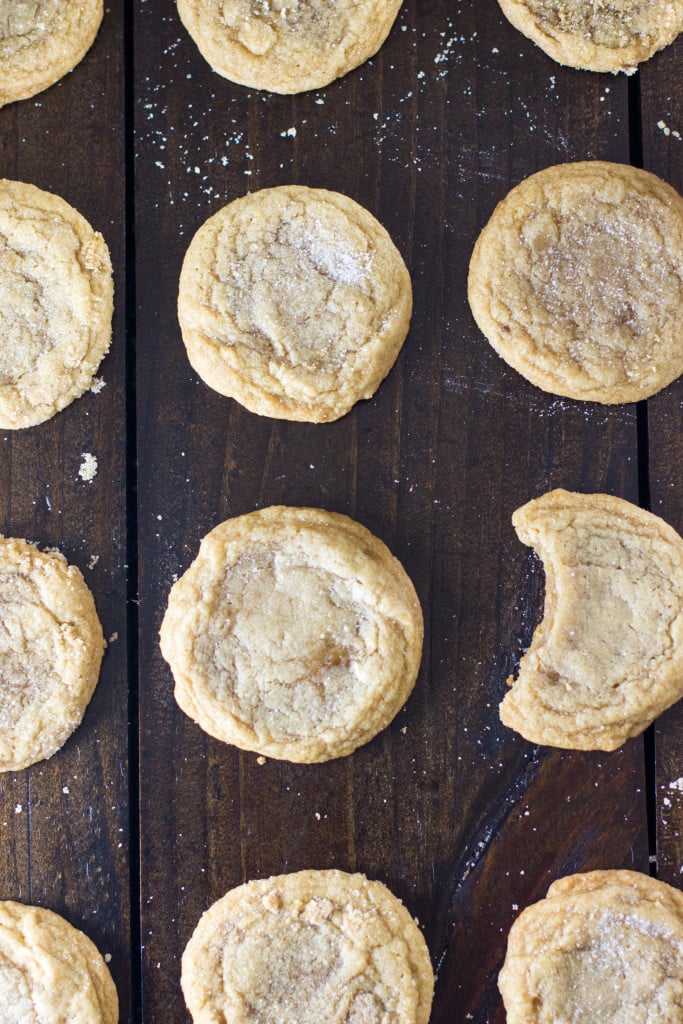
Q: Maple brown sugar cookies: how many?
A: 12